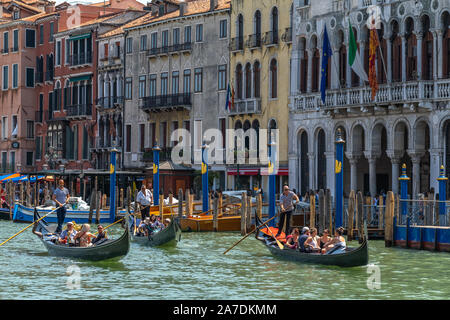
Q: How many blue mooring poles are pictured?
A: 7